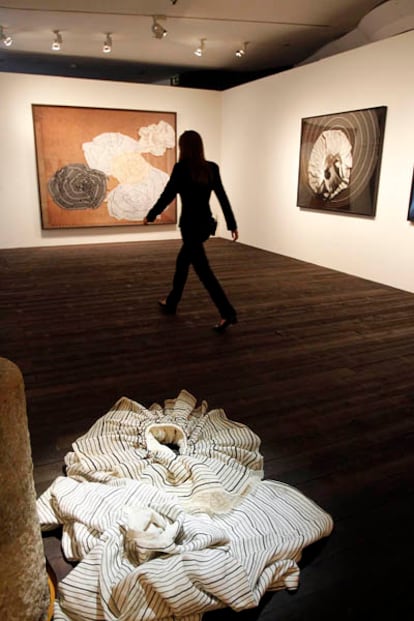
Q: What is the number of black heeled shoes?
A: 2